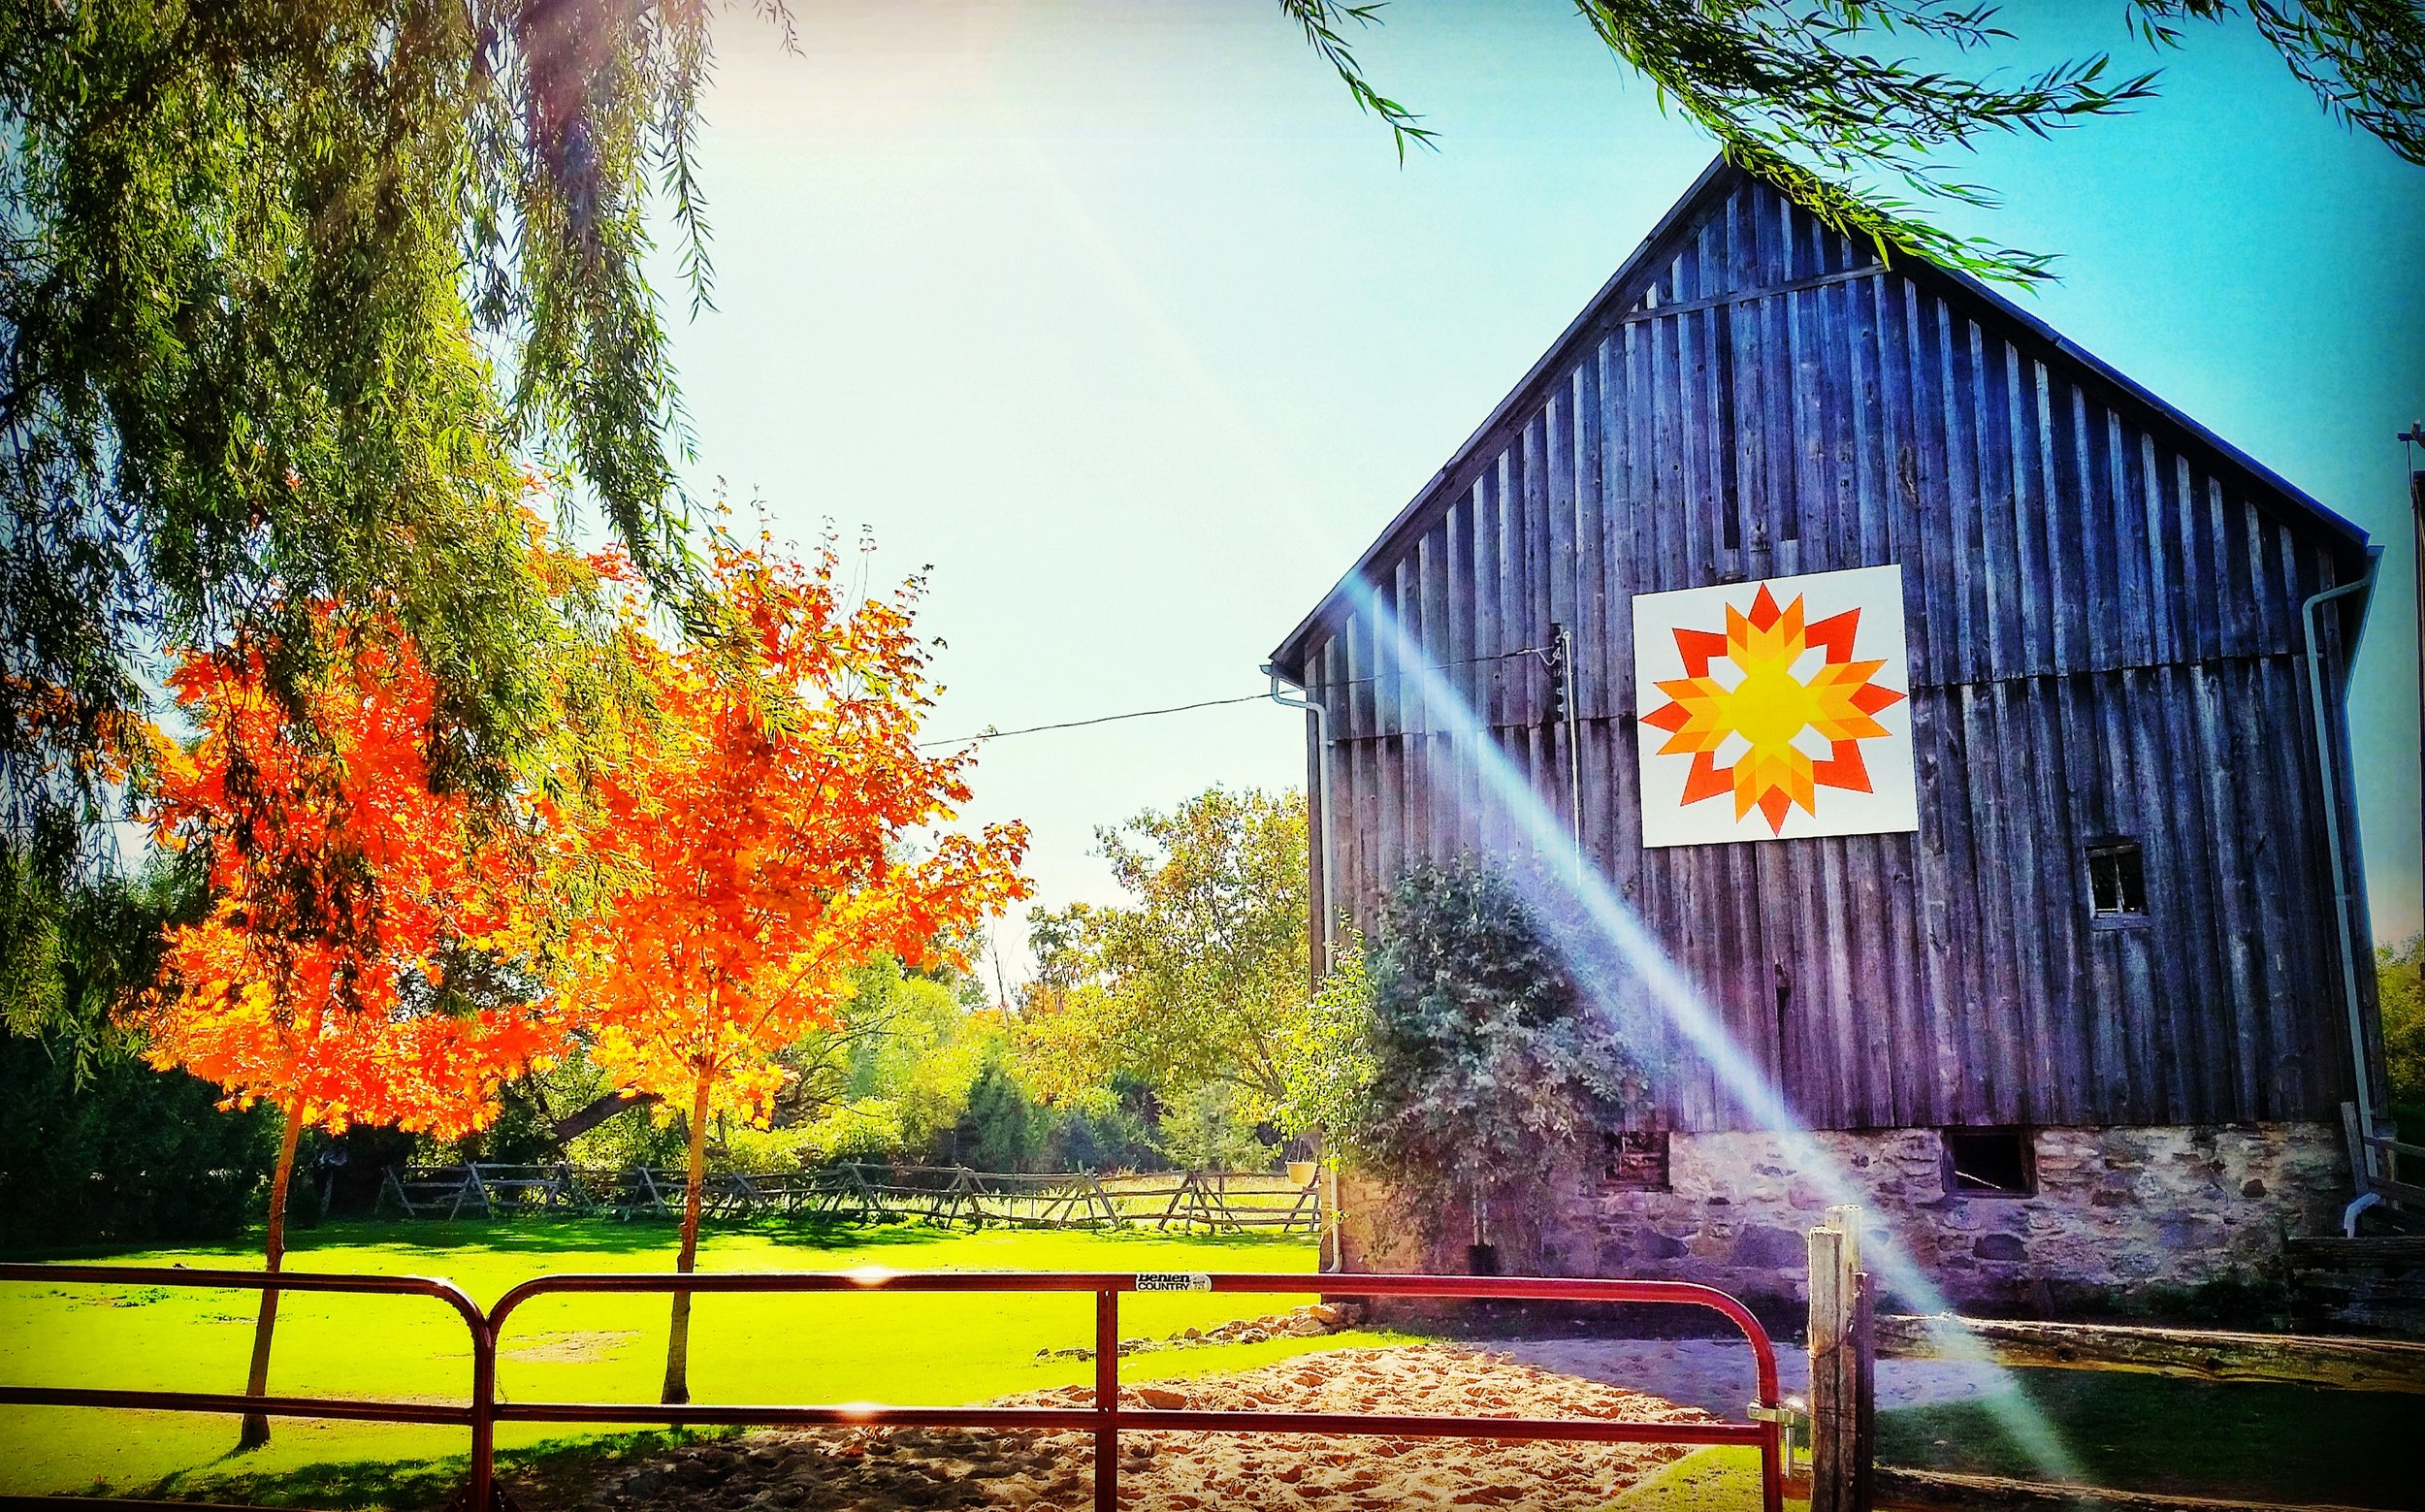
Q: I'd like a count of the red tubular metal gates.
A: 2